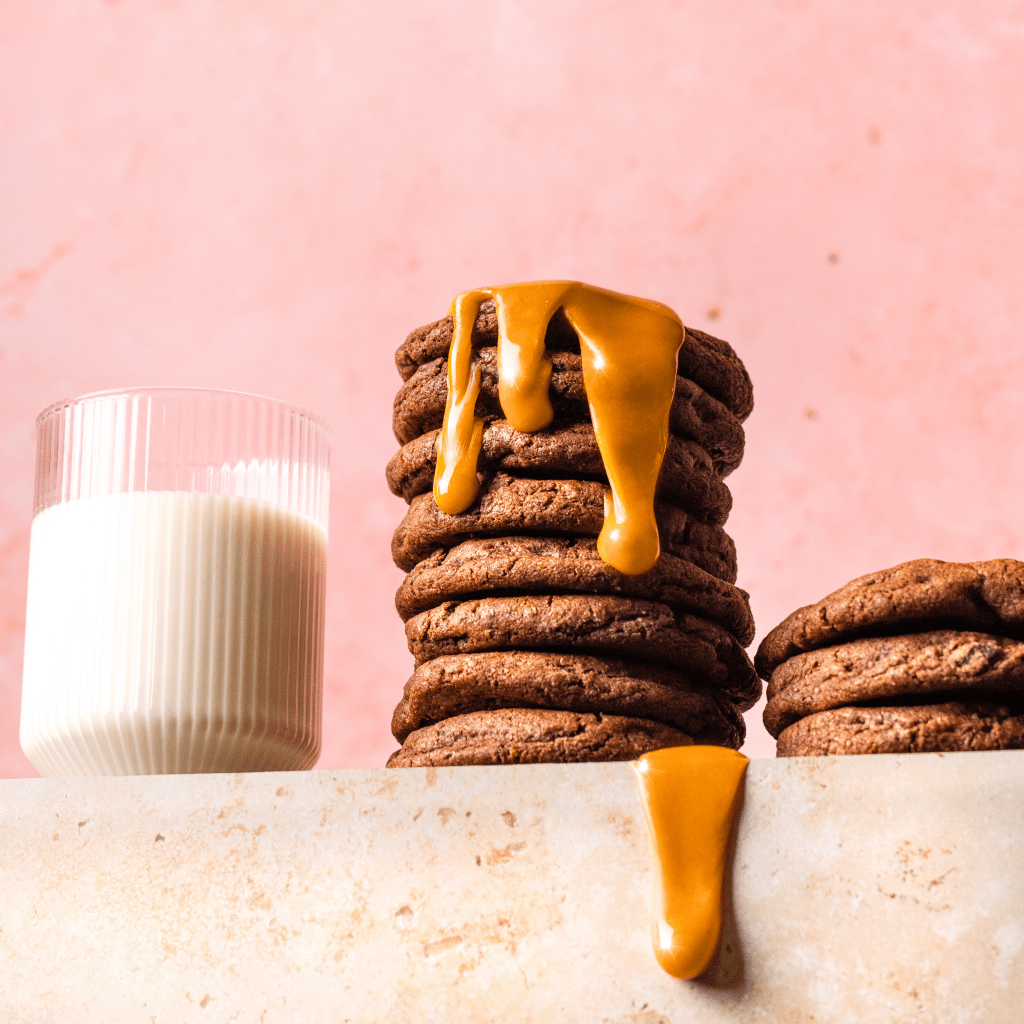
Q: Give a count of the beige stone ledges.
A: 1